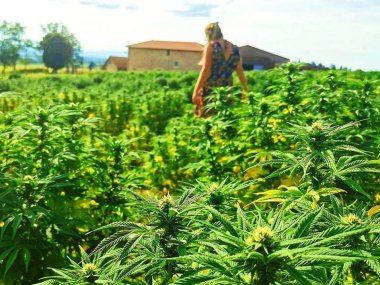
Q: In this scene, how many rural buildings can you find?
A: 3